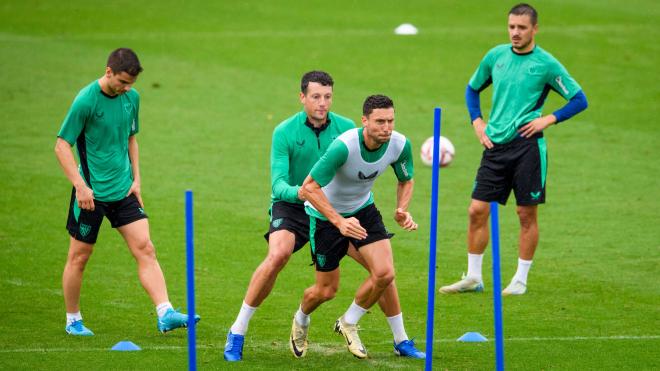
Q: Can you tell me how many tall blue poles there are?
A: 3